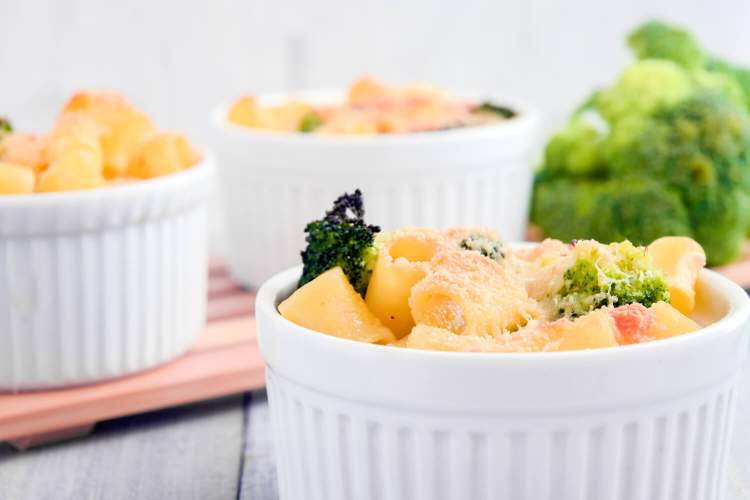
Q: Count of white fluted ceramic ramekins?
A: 3